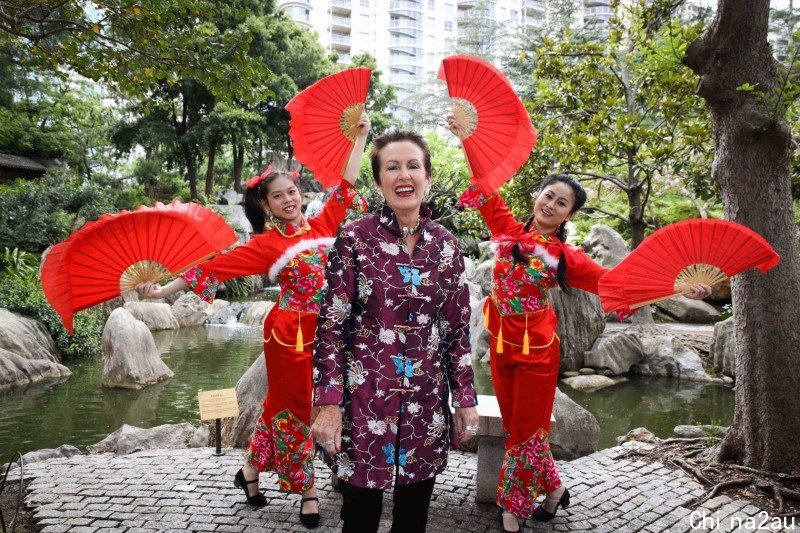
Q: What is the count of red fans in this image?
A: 4